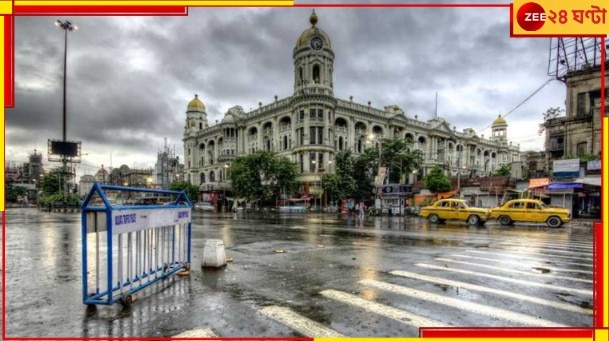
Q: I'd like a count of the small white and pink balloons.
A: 0